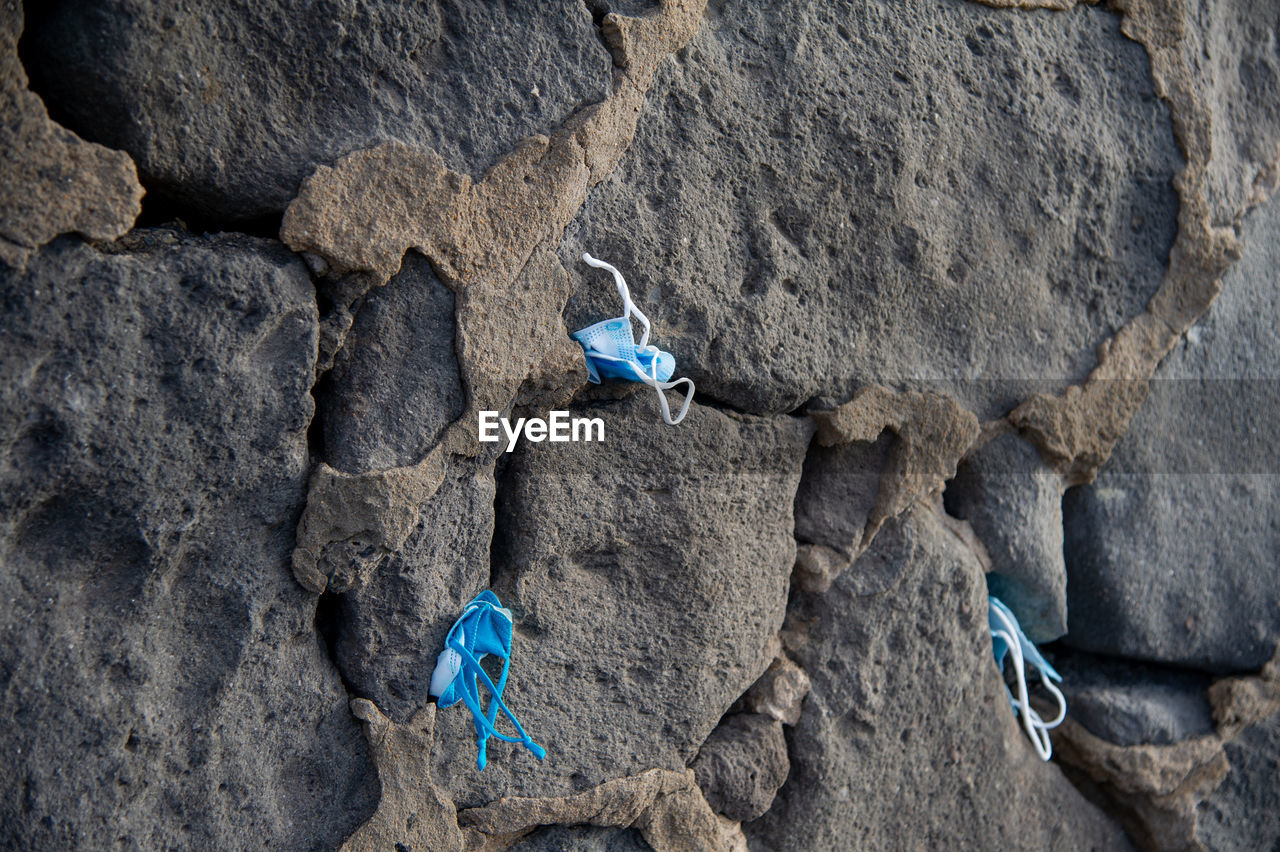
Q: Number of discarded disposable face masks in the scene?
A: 3